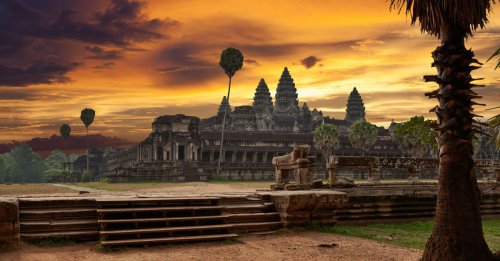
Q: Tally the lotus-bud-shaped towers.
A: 4